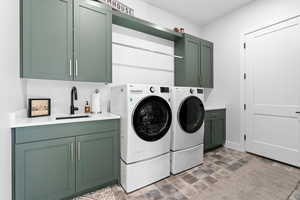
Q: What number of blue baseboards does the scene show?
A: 0